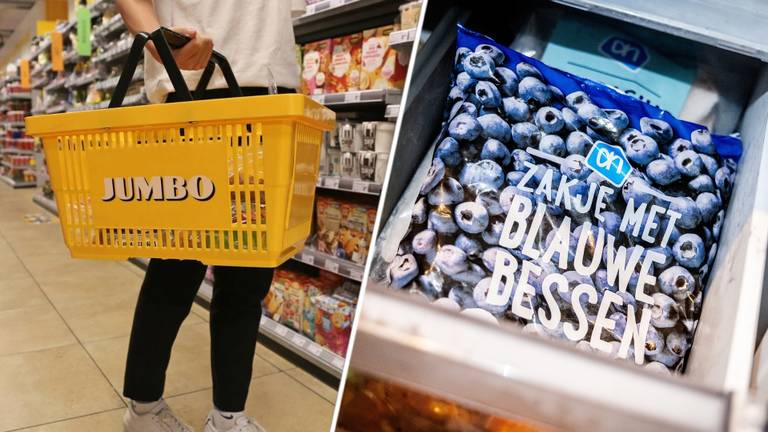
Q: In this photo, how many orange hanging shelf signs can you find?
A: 2